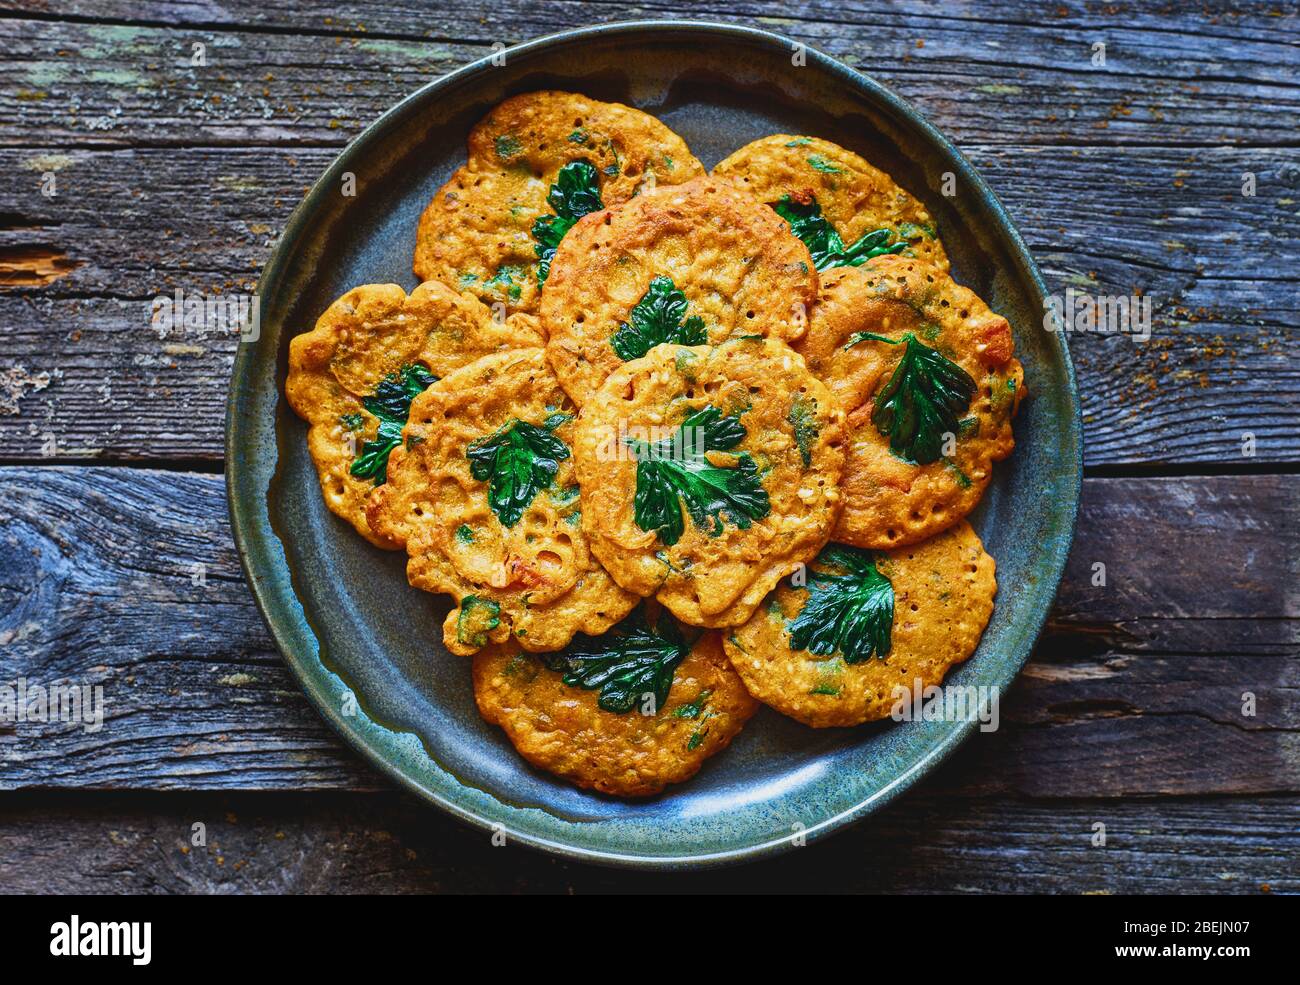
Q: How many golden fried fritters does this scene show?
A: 9